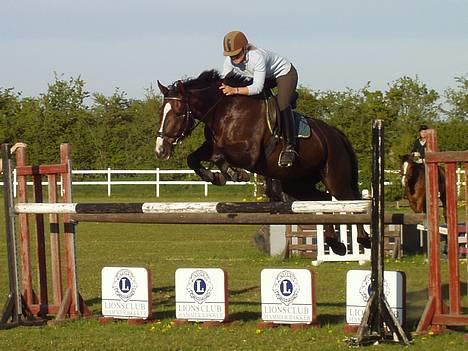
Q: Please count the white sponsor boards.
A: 4